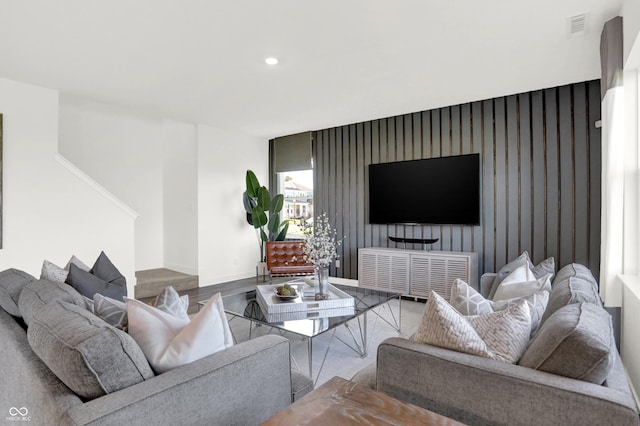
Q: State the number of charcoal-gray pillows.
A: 1